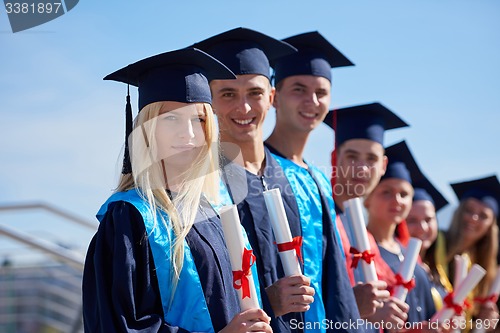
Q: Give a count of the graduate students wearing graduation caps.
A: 7